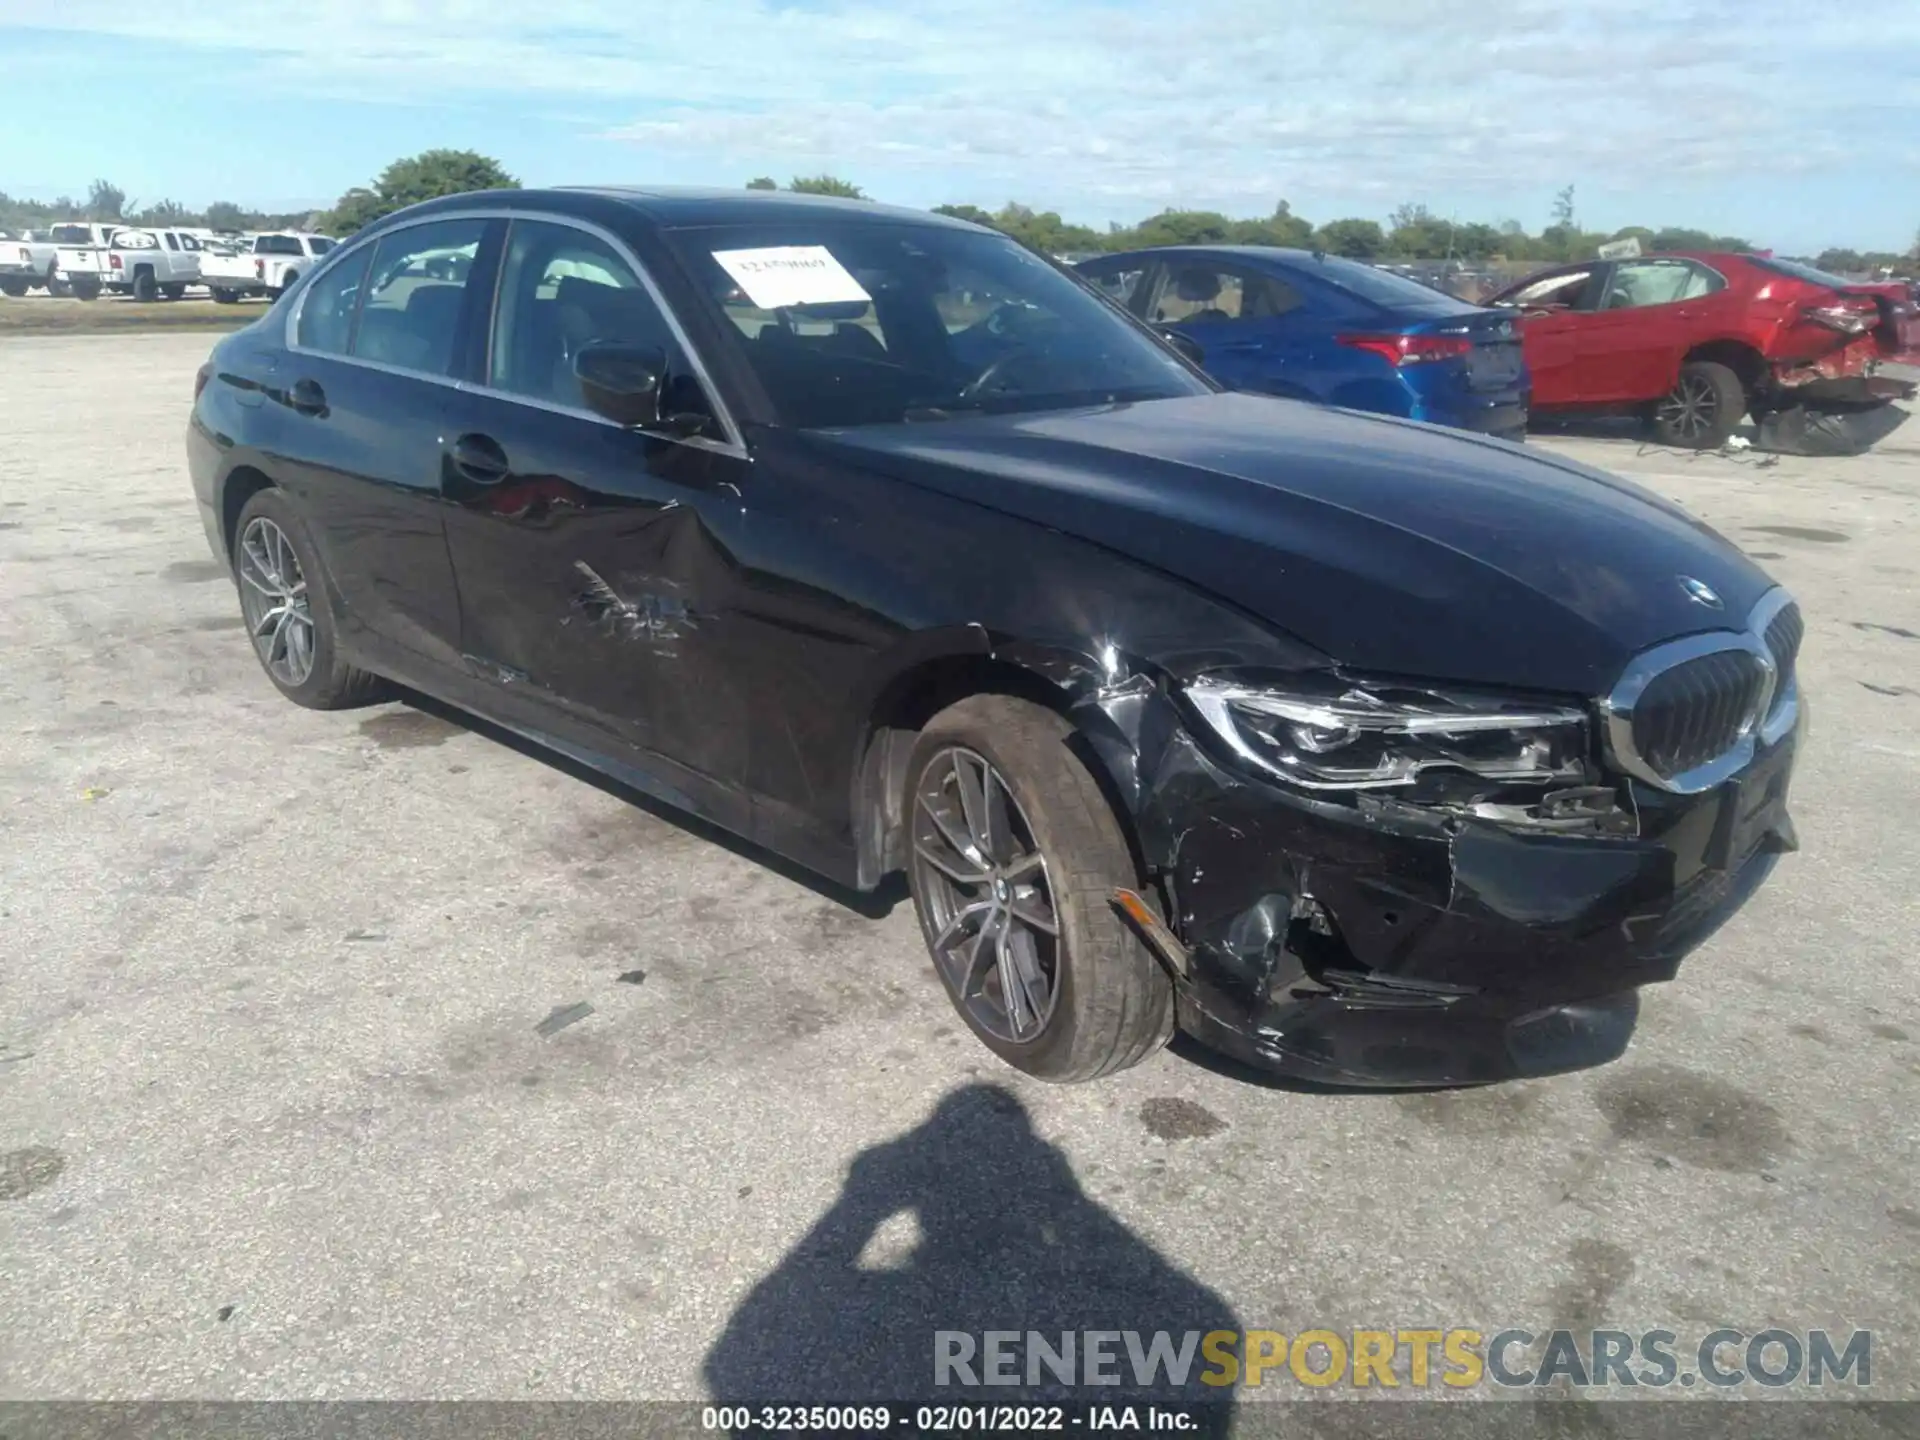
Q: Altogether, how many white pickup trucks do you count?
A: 3